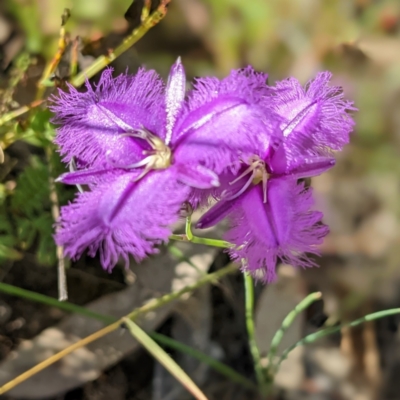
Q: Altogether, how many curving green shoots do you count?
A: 2